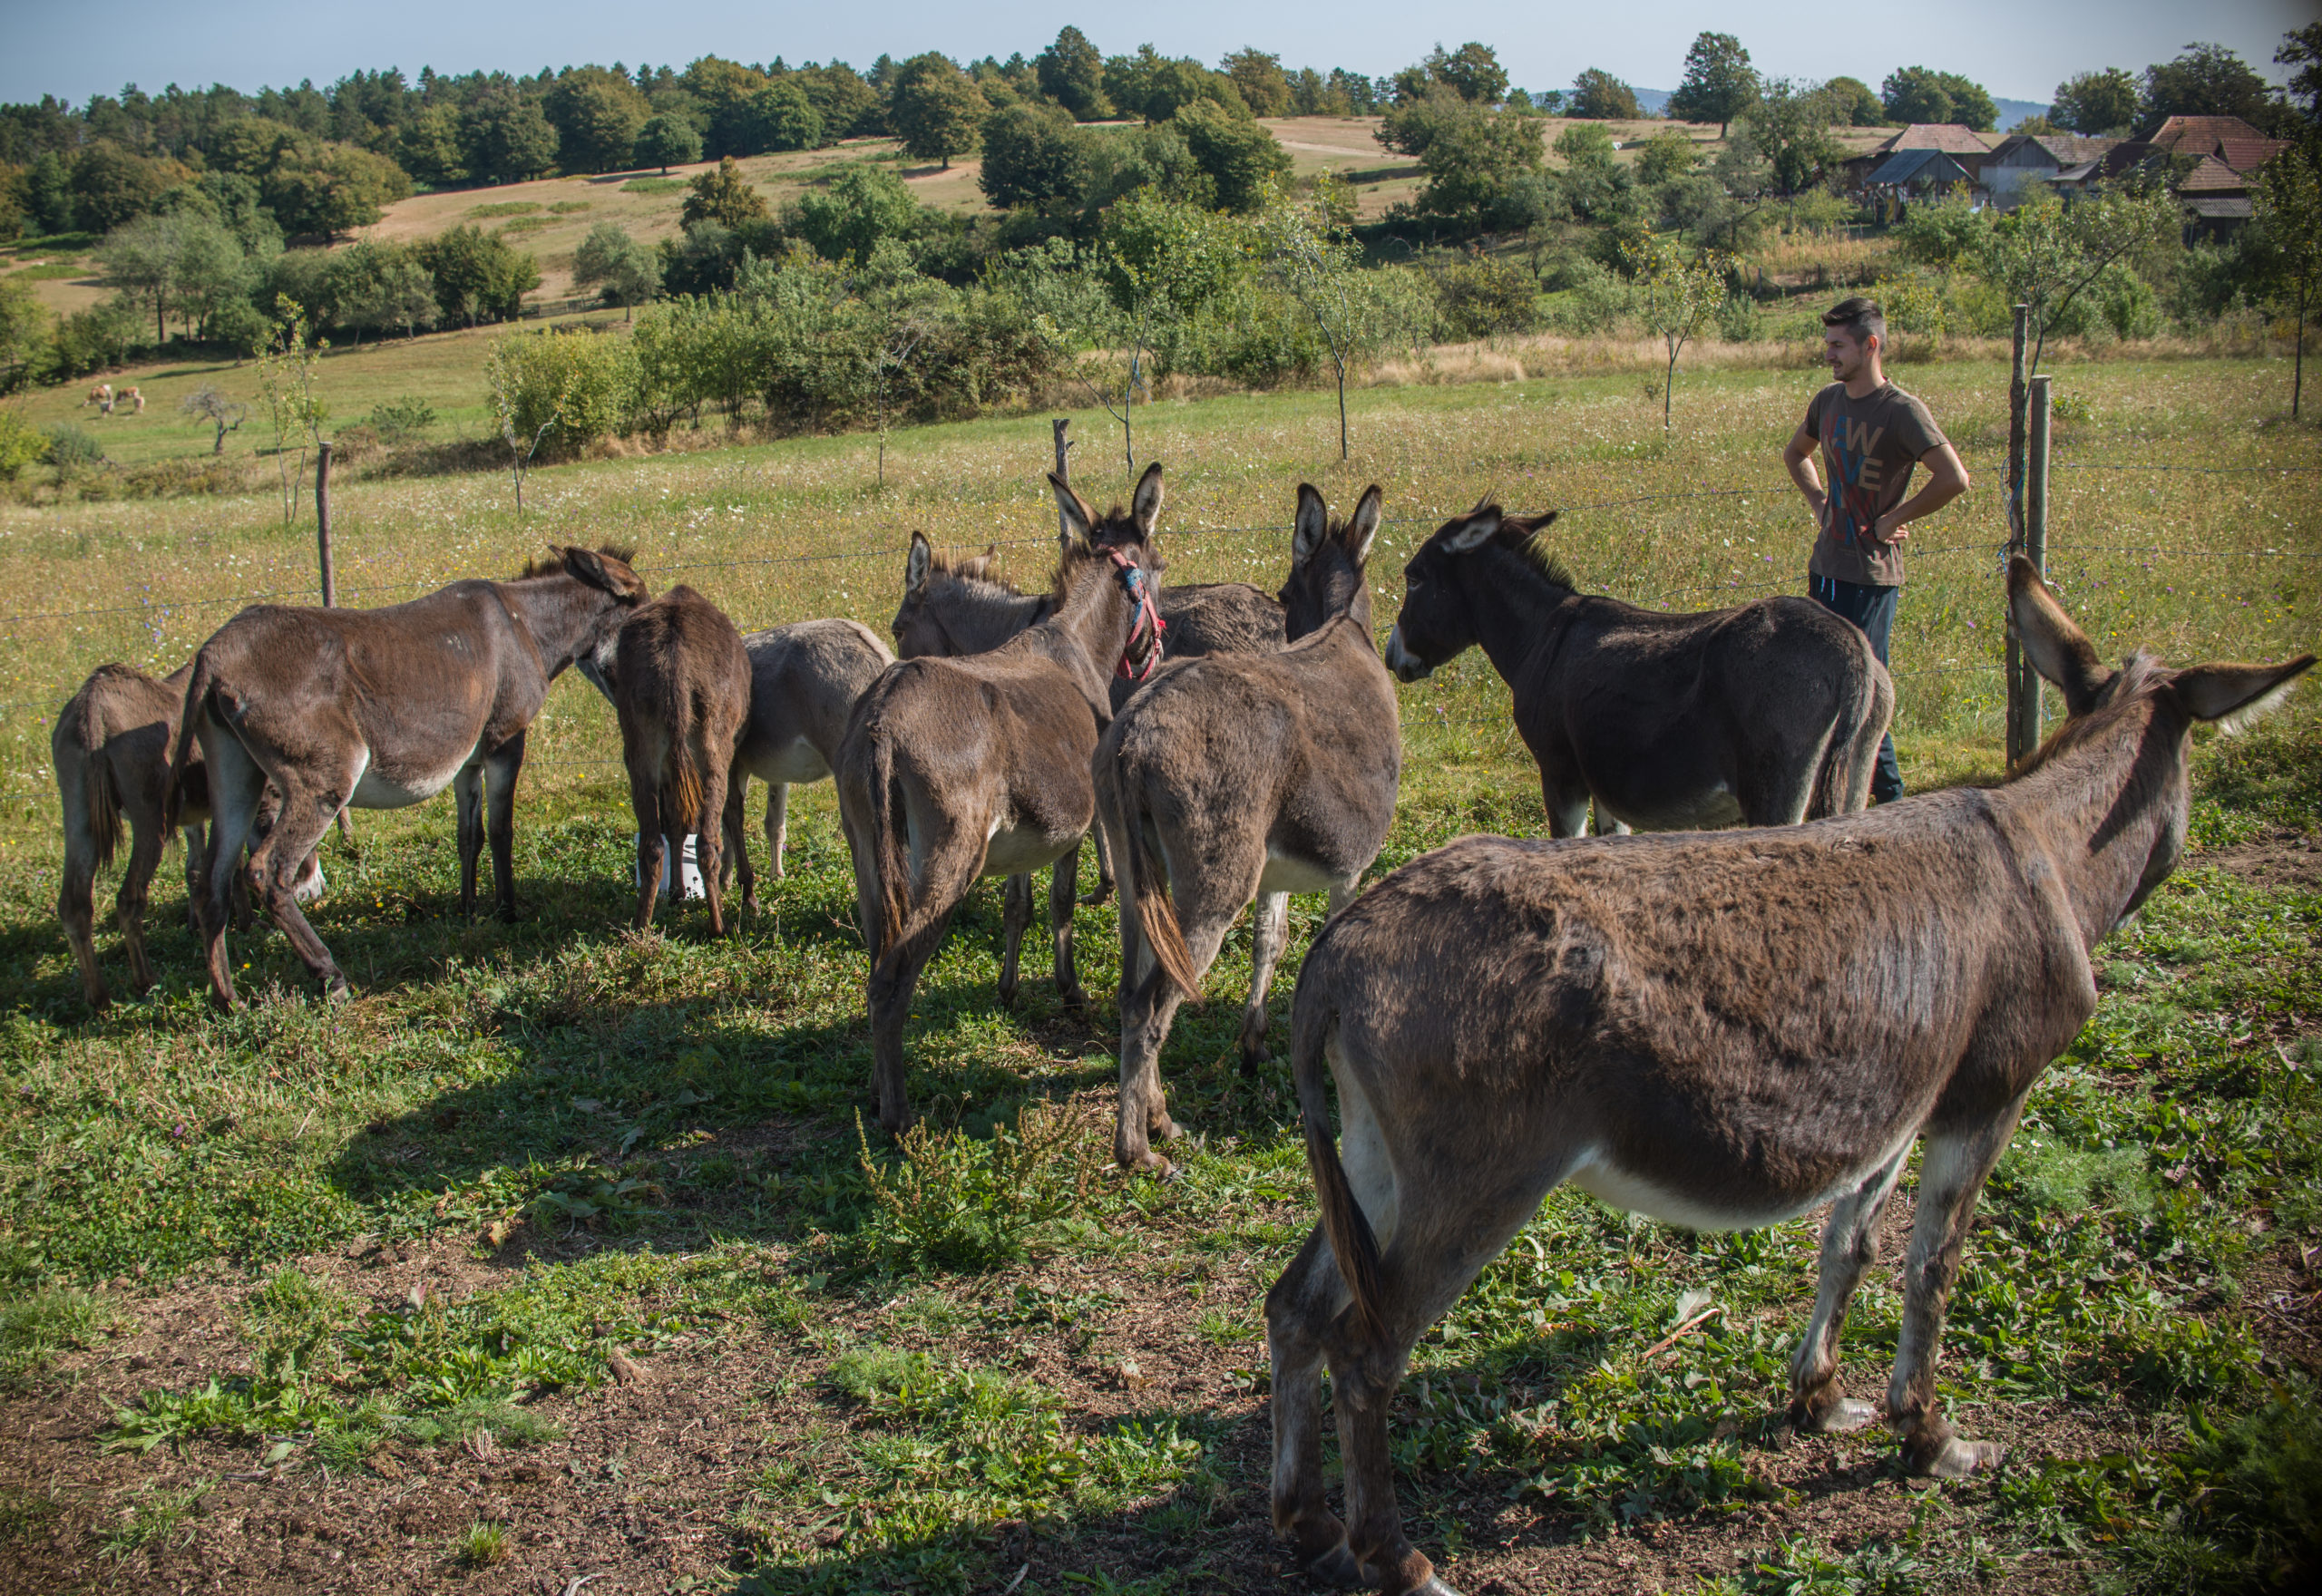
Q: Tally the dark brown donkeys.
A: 1